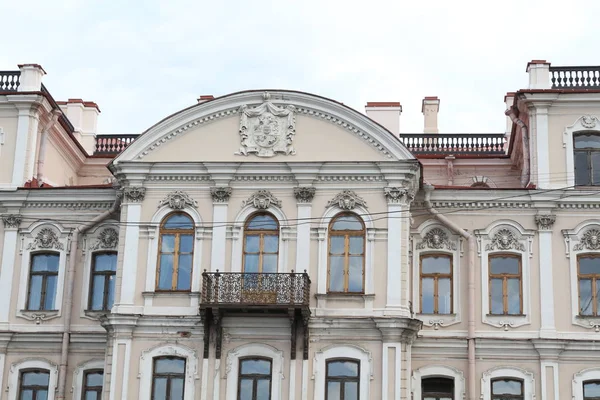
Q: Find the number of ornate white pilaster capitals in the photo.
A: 6